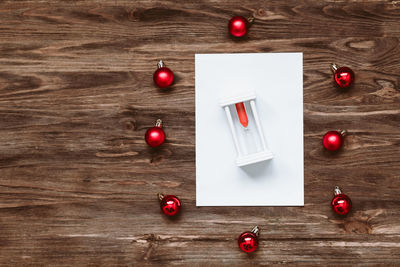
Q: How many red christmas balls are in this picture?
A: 8